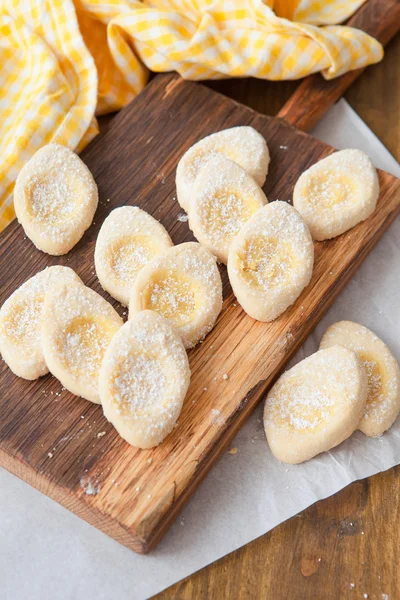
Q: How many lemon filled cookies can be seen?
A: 12